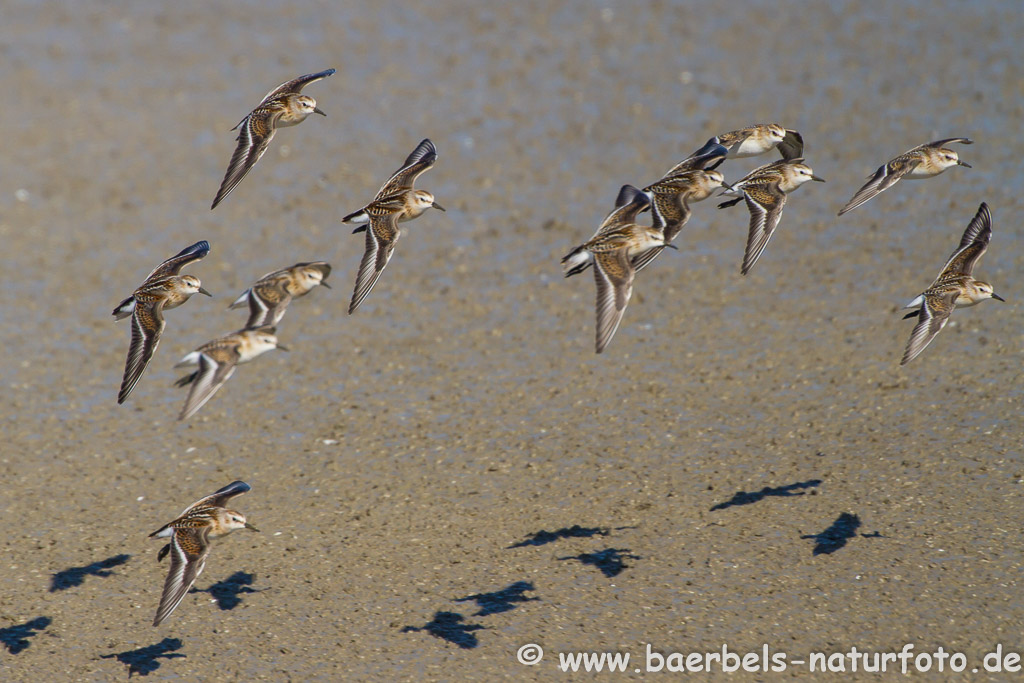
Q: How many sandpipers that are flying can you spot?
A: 12